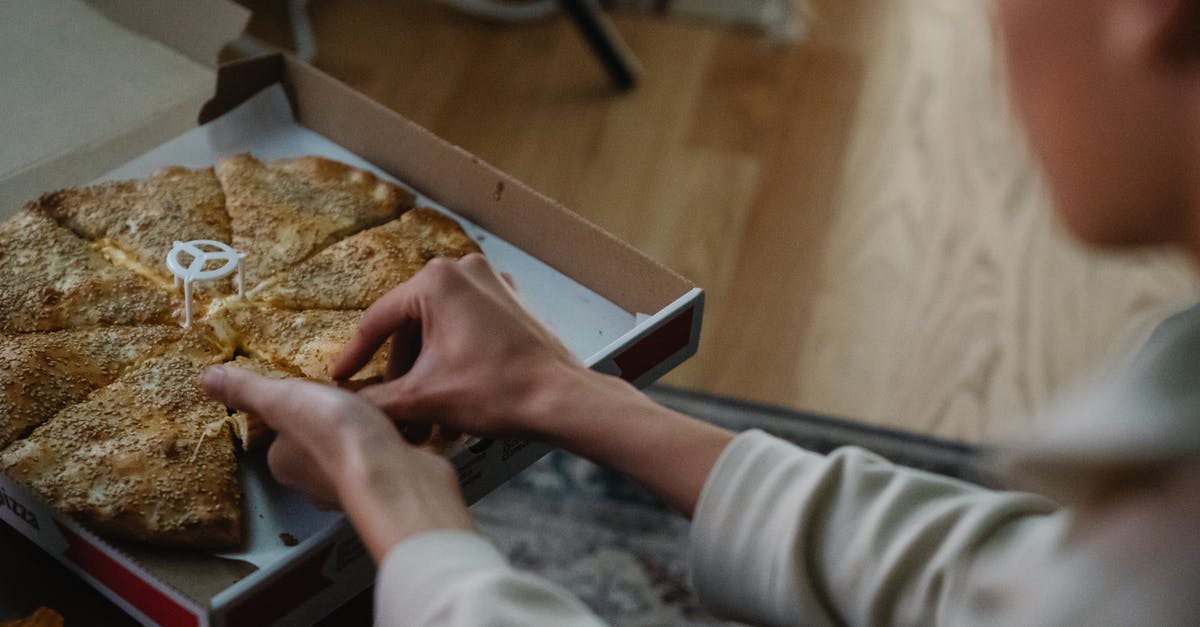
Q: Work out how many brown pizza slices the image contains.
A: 8